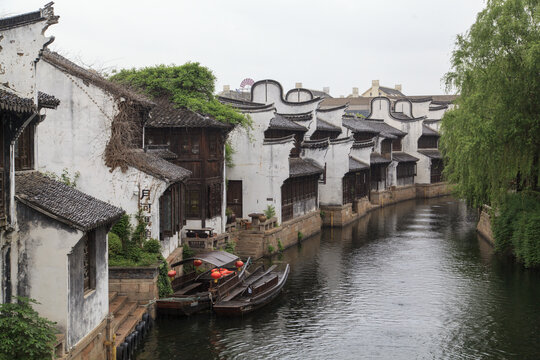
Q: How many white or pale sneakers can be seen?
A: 0